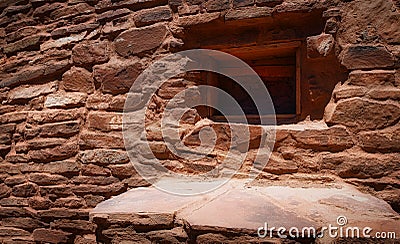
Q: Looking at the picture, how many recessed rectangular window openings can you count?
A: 1